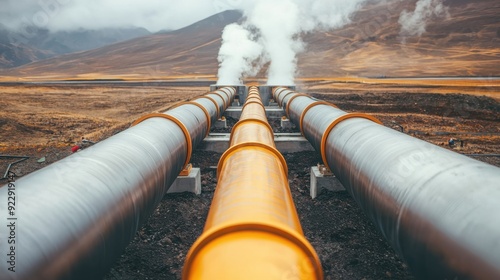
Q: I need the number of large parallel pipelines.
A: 3